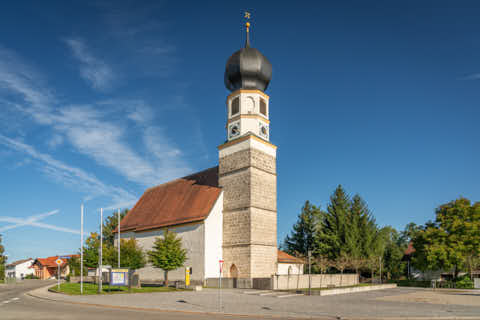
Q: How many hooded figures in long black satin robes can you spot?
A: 0